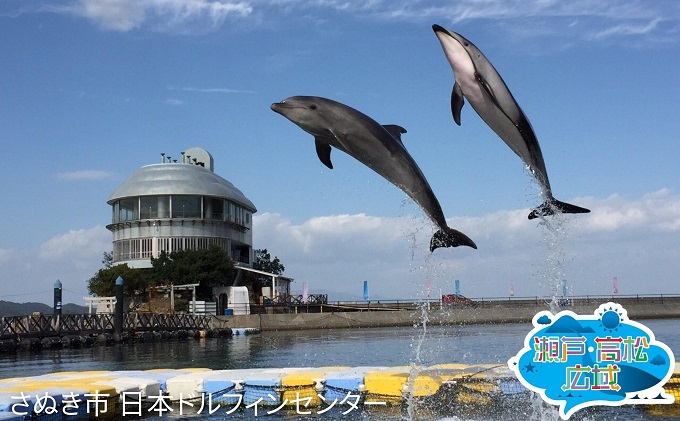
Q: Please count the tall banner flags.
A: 7